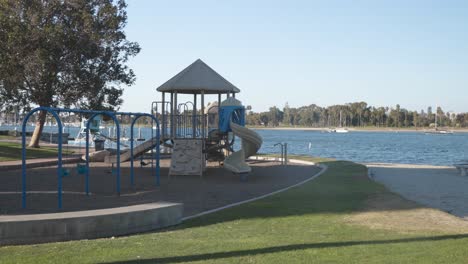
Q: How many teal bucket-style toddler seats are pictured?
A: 2